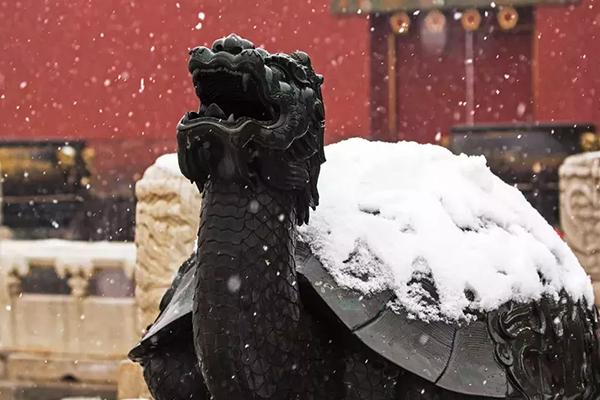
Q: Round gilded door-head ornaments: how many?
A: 4